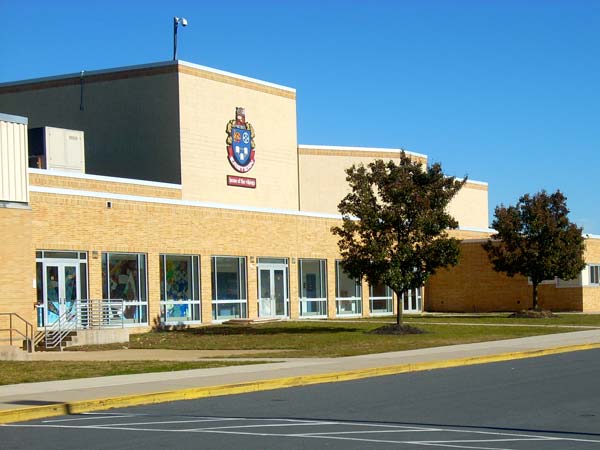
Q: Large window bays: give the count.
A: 6